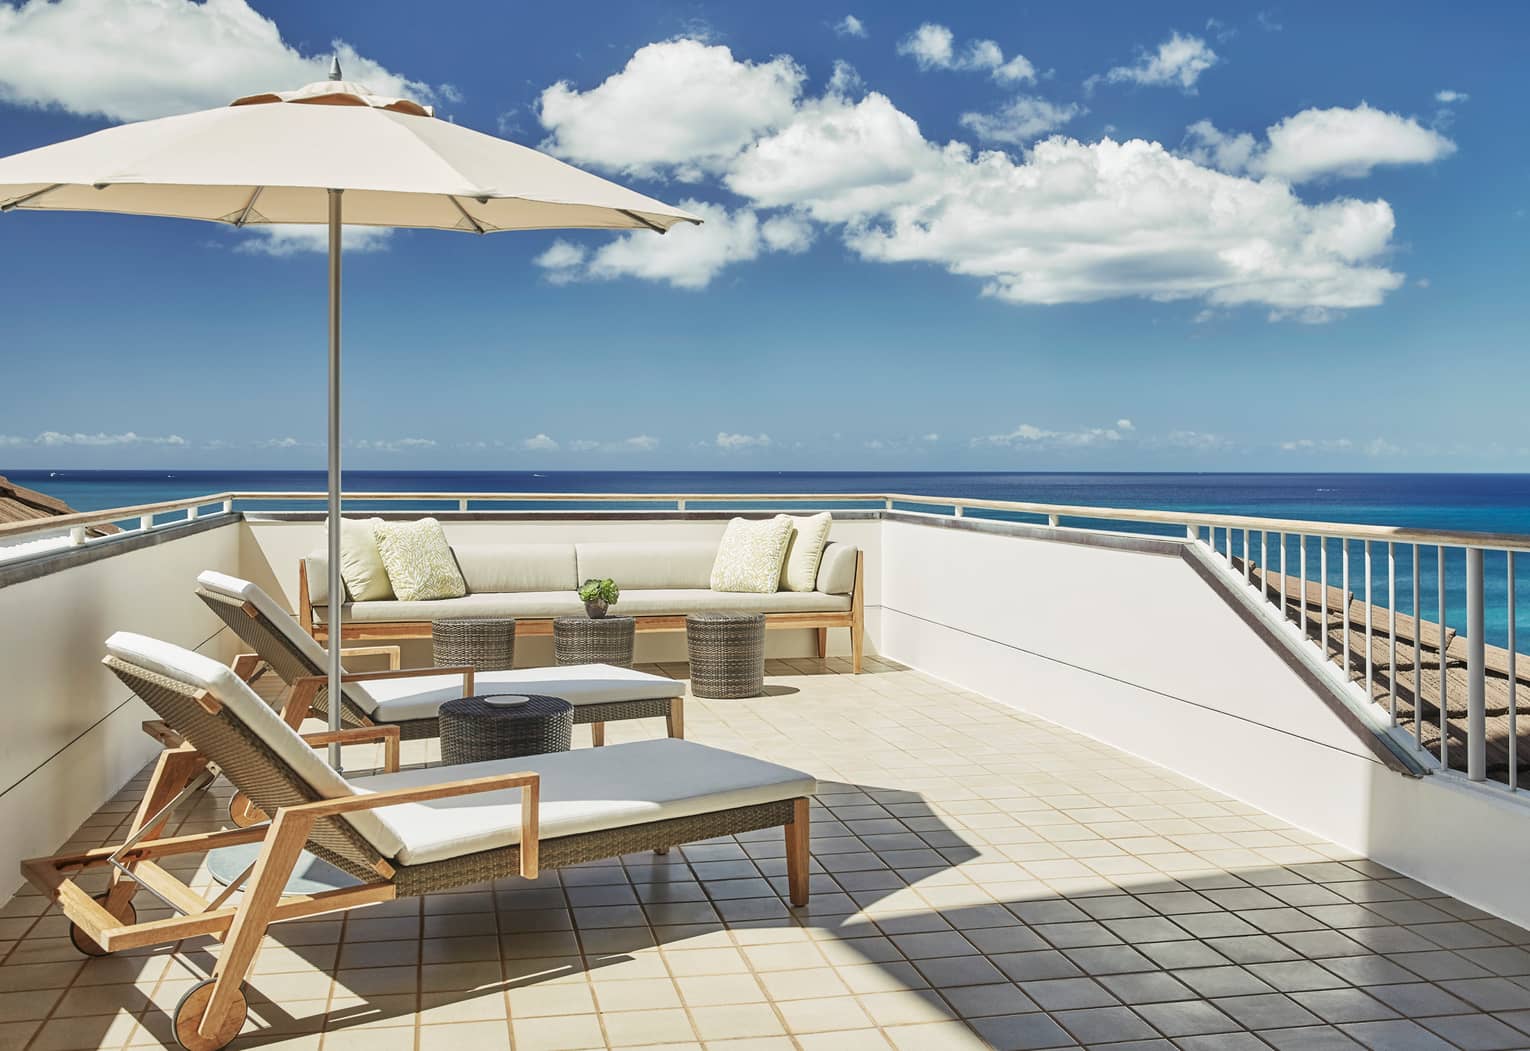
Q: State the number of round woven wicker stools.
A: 4